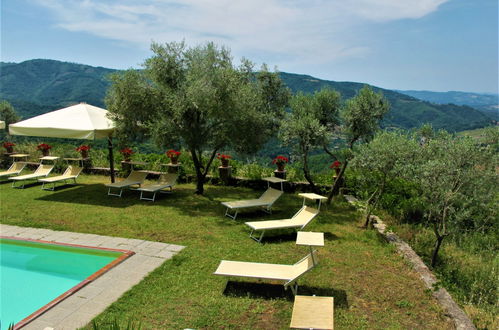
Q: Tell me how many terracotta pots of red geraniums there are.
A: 8